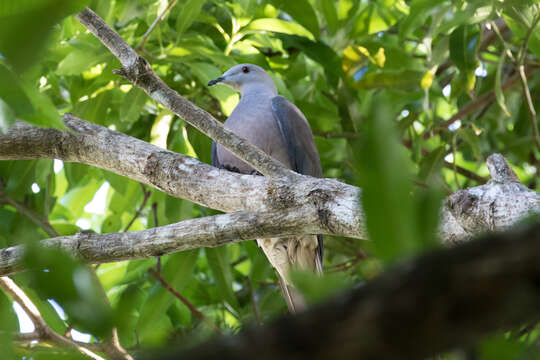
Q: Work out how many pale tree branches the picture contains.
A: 3